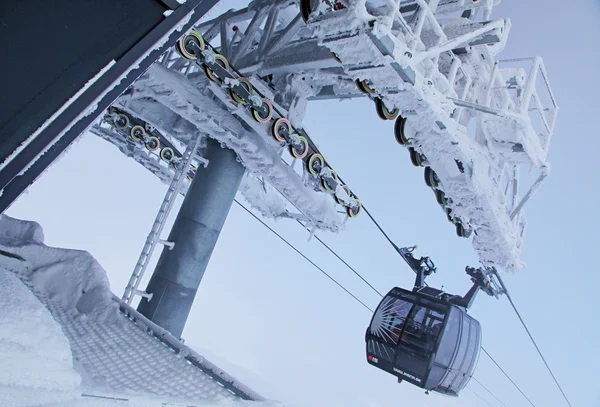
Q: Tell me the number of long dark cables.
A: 4